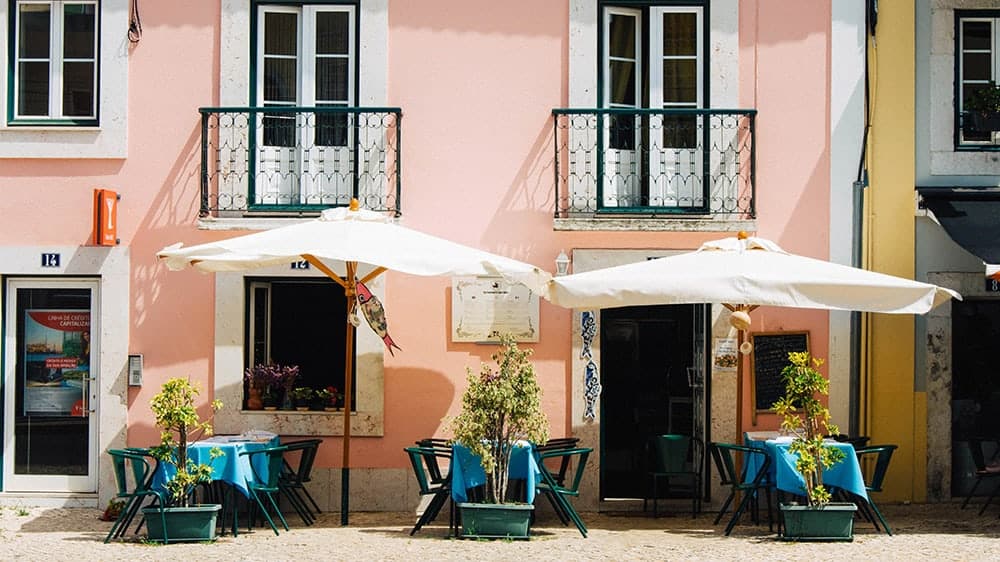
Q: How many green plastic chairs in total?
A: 12